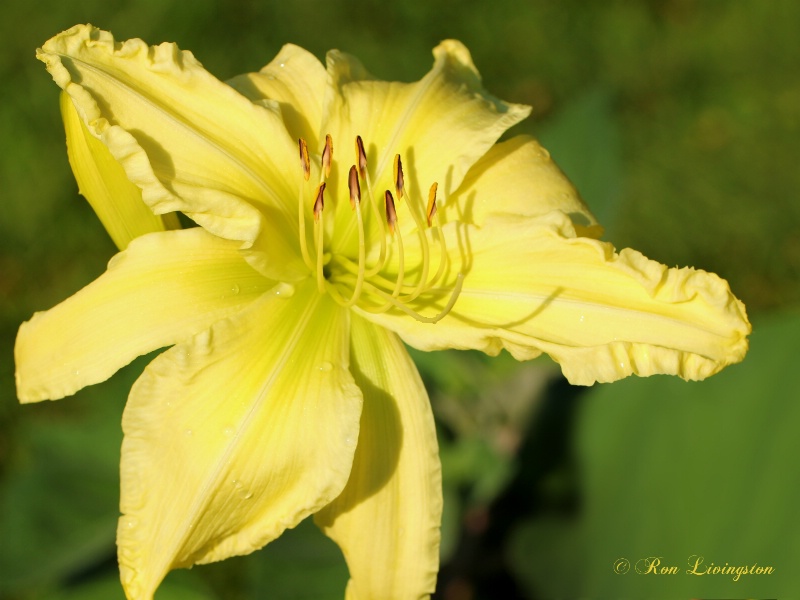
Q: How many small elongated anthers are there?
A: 8